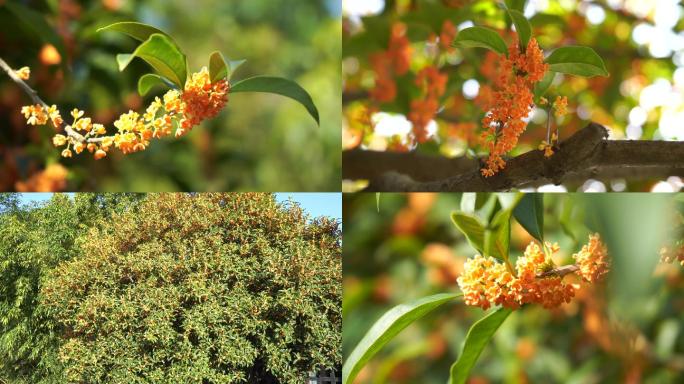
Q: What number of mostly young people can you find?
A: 0